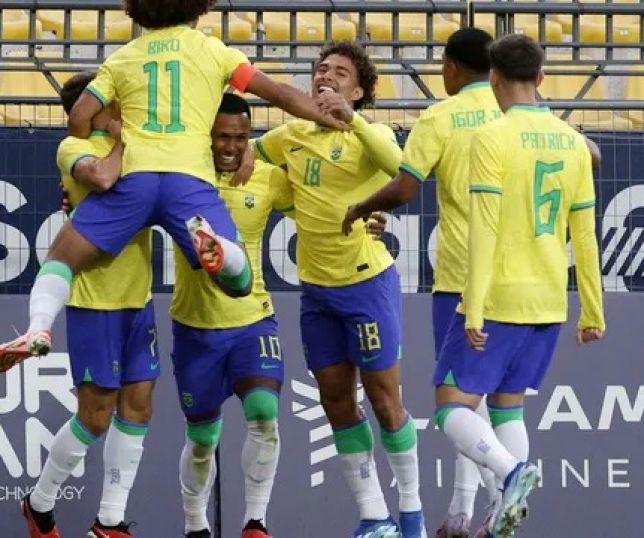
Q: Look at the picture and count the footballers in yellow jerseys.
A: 6